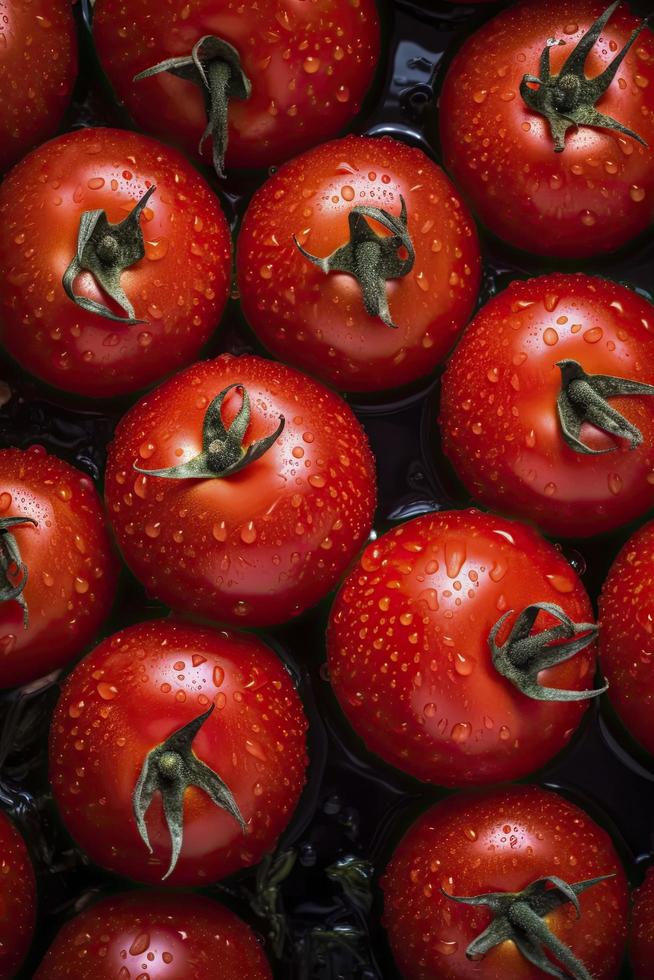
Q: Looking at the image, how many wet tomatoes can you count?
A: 15